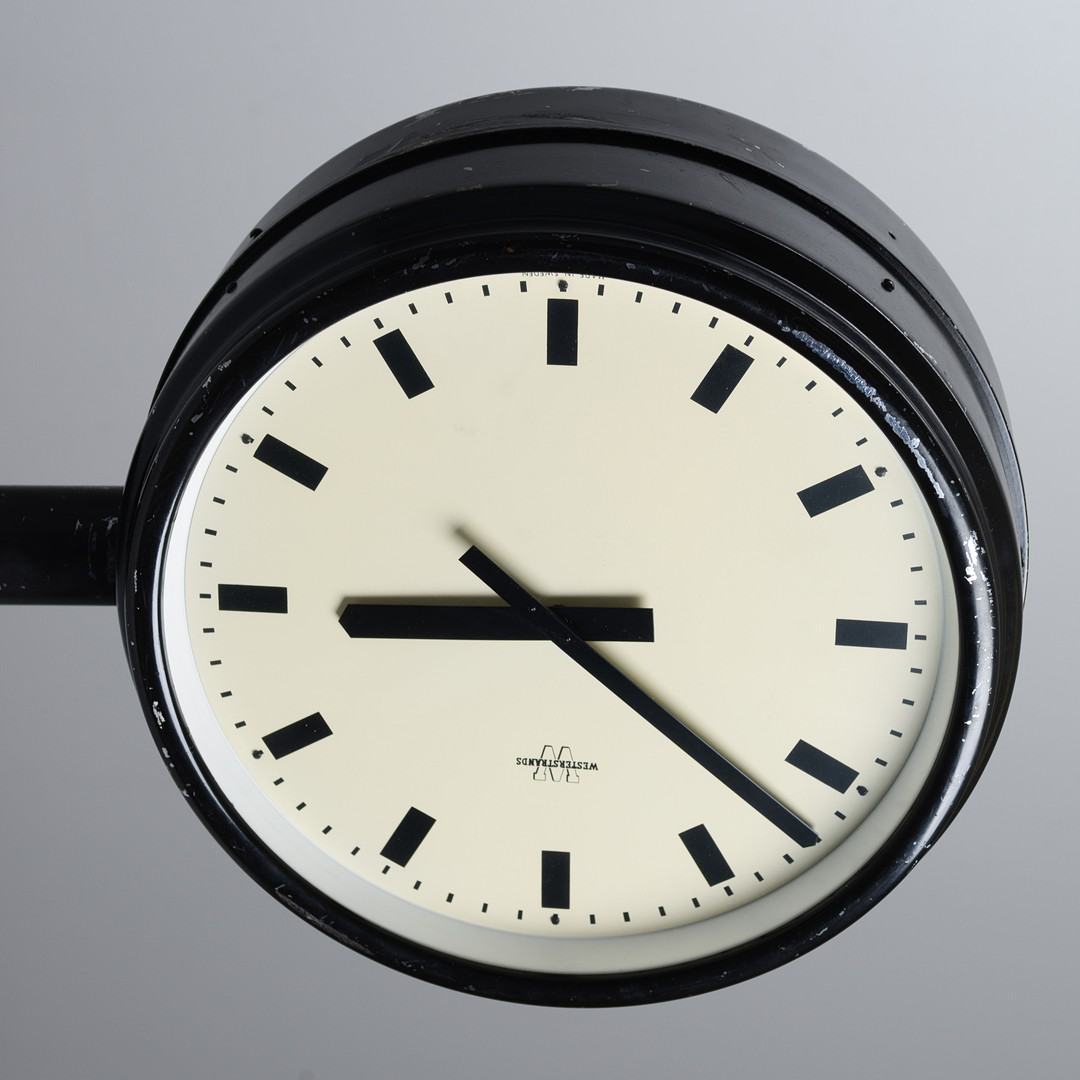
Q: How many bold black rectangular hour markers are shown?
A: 12